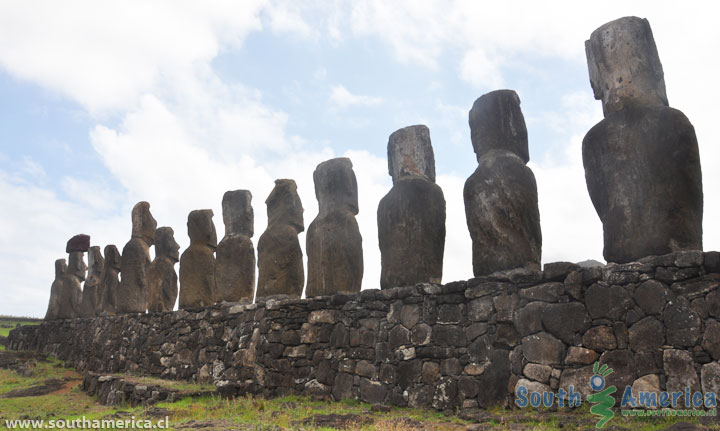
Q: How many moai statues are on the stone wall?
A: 13